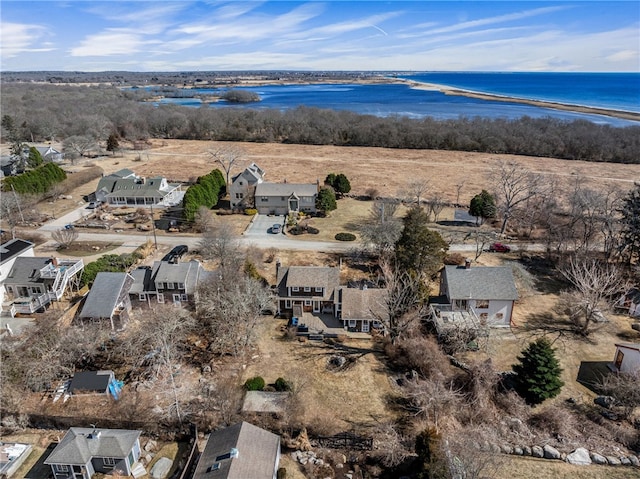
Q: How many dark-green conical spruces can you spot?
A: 1